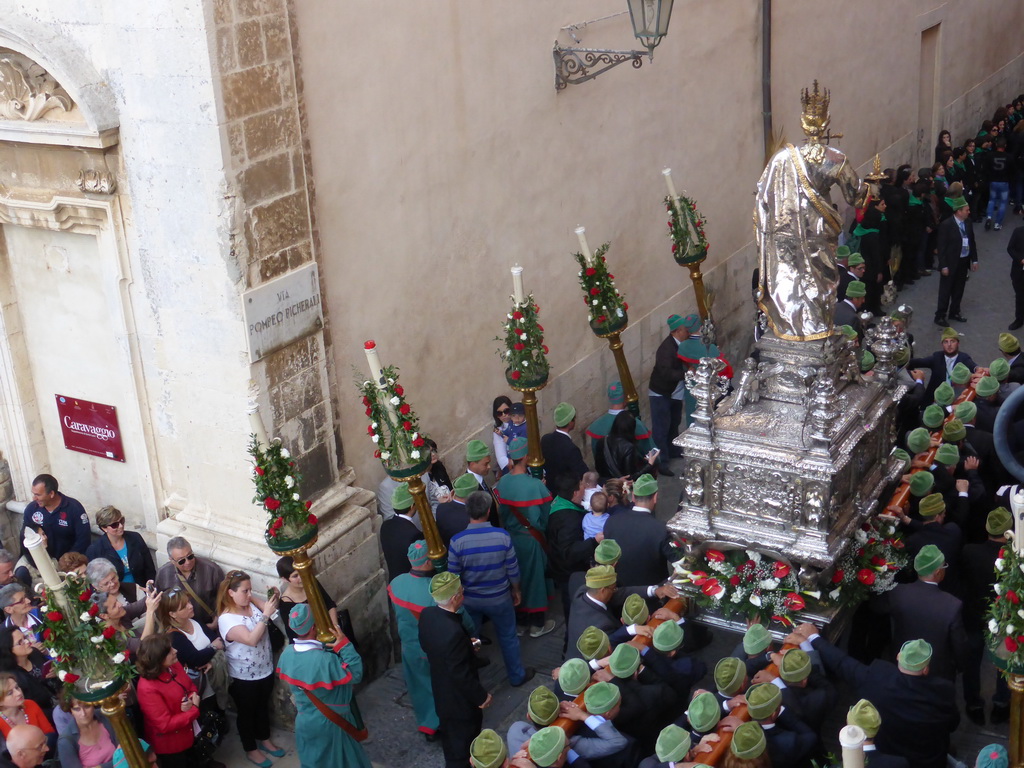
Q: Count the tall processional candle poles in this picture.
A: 8